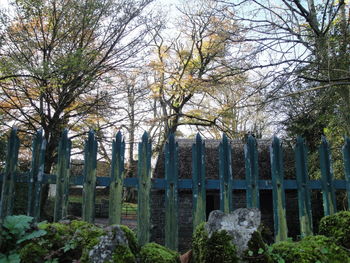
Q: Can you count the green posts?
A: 14